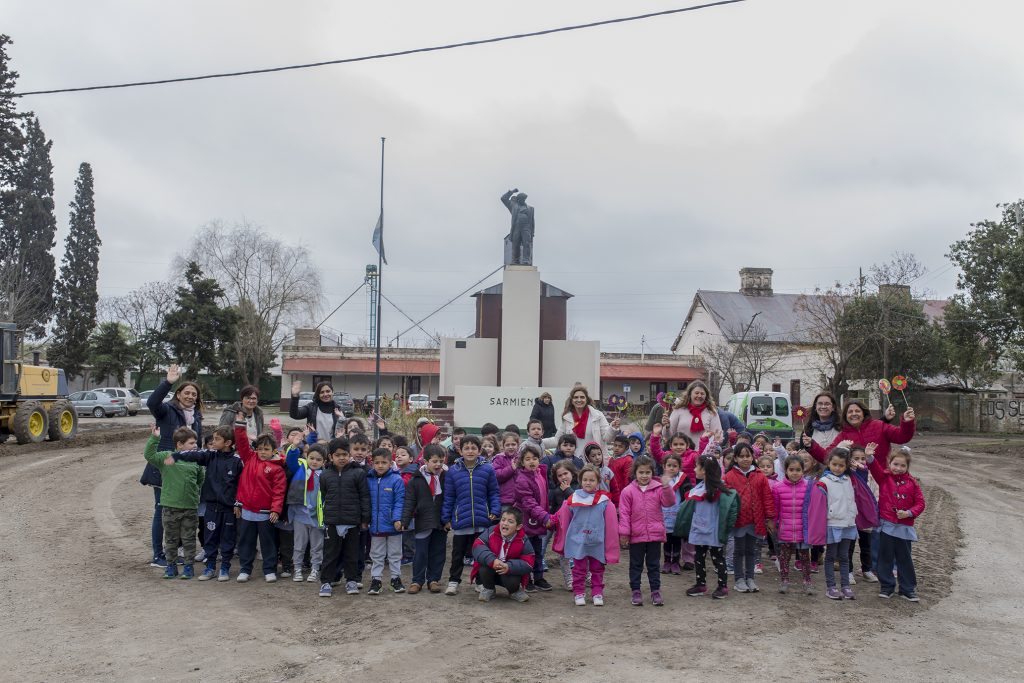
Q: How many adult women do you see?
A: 8